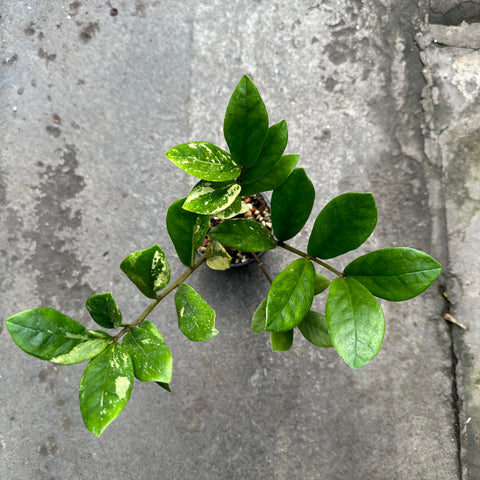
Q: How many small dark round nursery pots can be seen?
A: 1